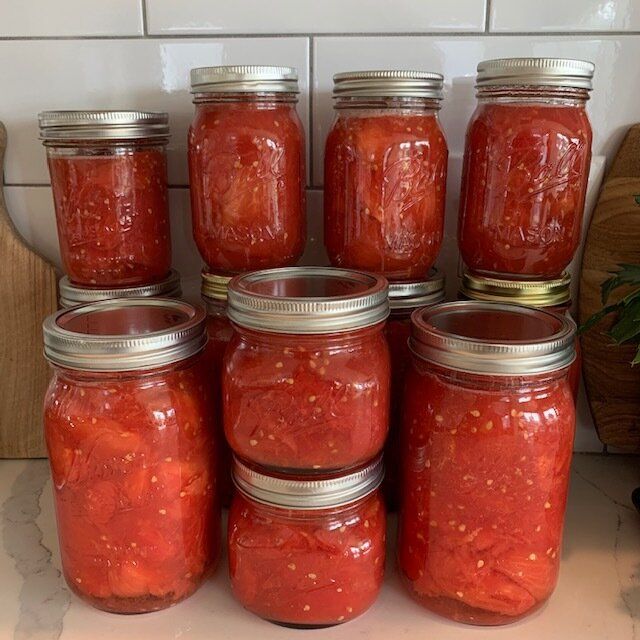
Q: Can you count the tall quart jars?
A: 2